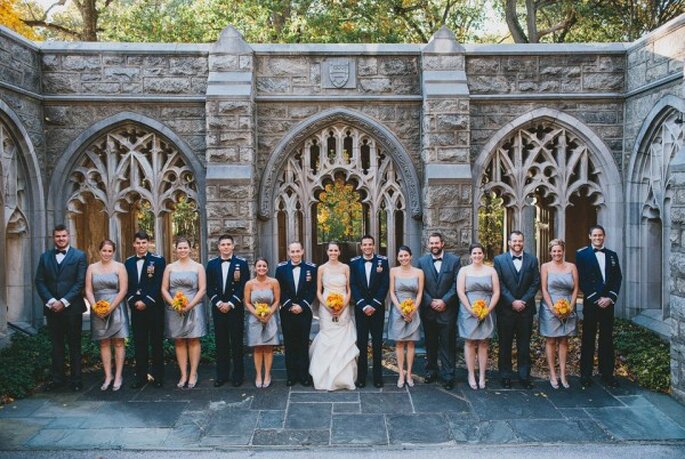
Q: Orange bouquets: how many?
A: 7